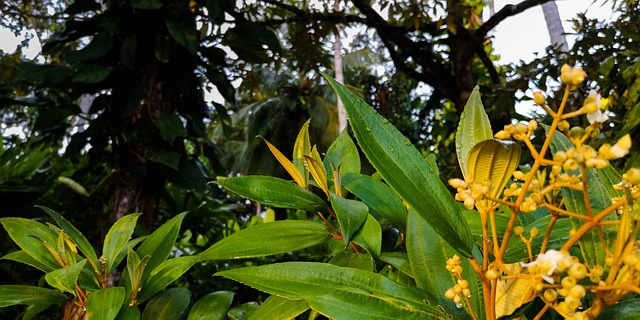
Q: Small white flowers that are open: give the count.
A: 2